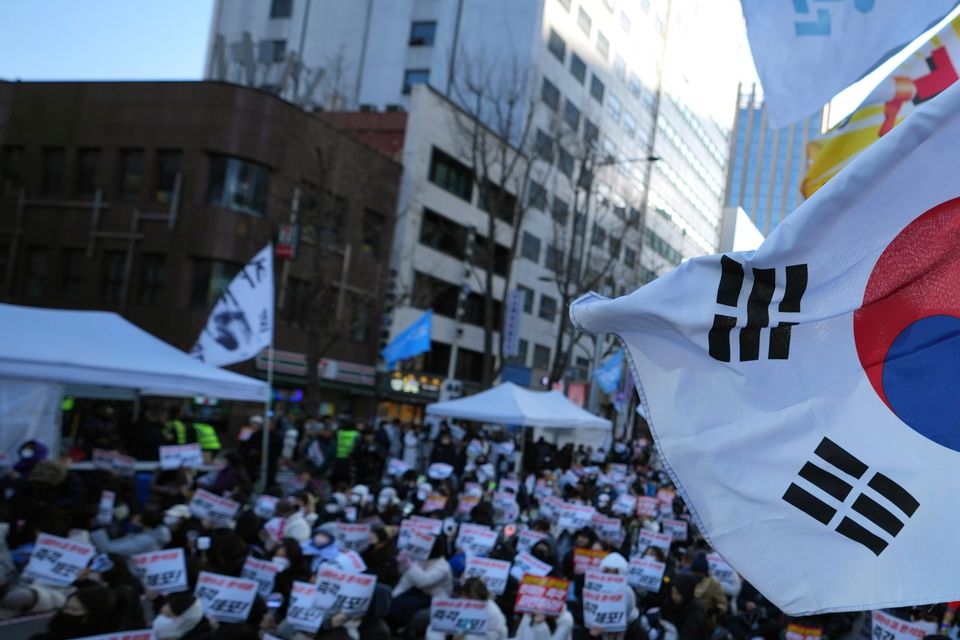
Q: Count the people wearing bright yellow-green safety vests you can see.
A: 3